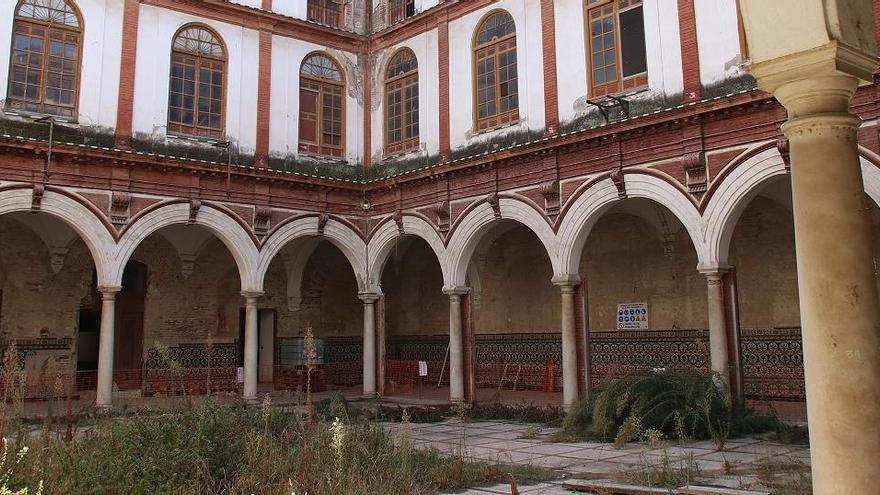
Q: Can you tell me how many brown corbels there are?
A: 12